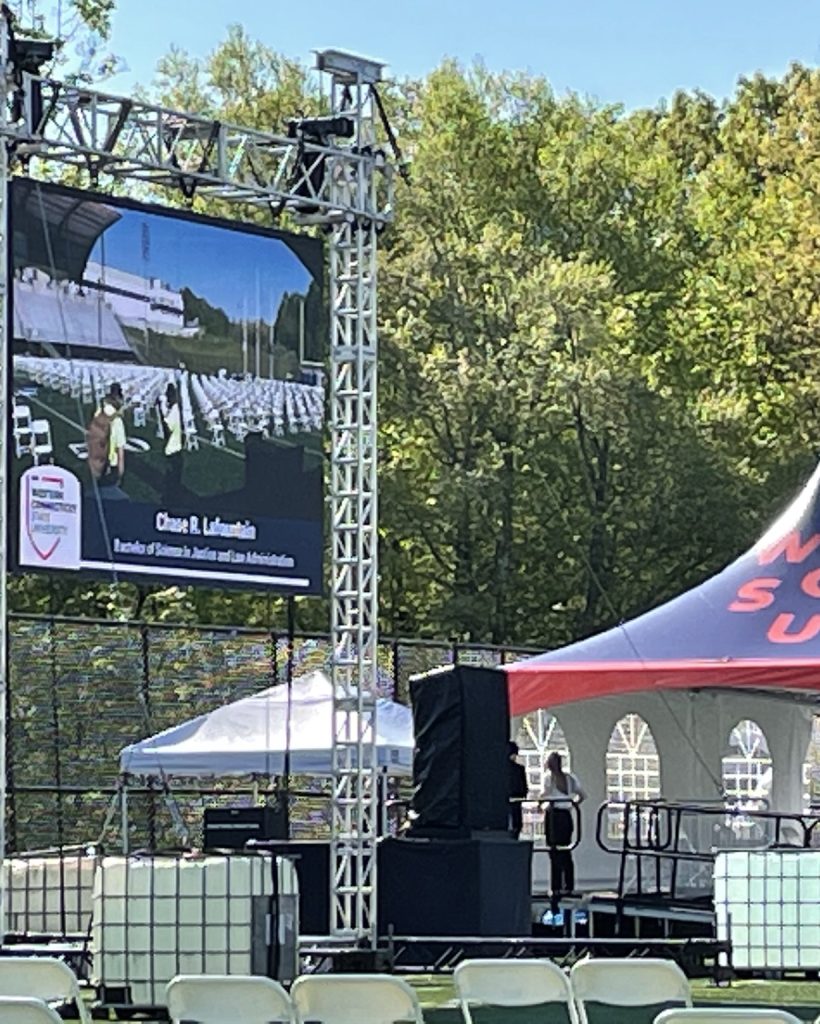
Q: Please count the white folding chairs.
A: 7